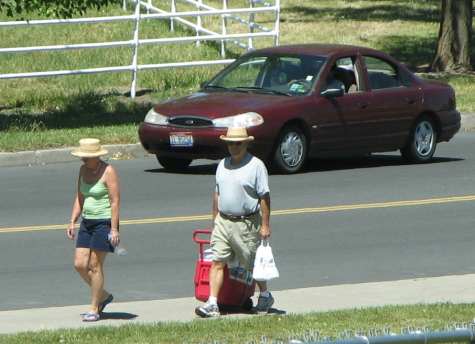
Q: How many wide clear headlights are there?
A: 2